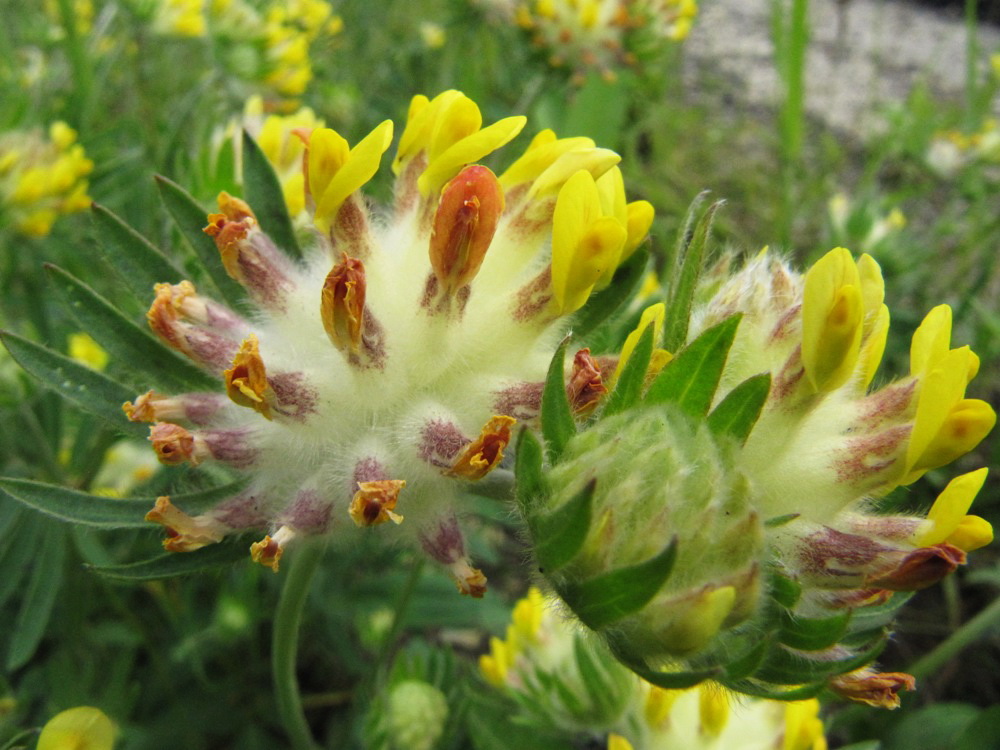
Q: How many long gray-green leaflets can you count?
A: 7